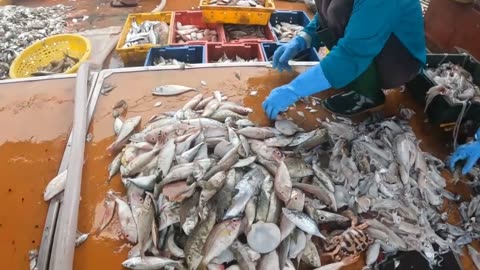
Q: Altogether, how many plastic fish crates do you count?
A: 9